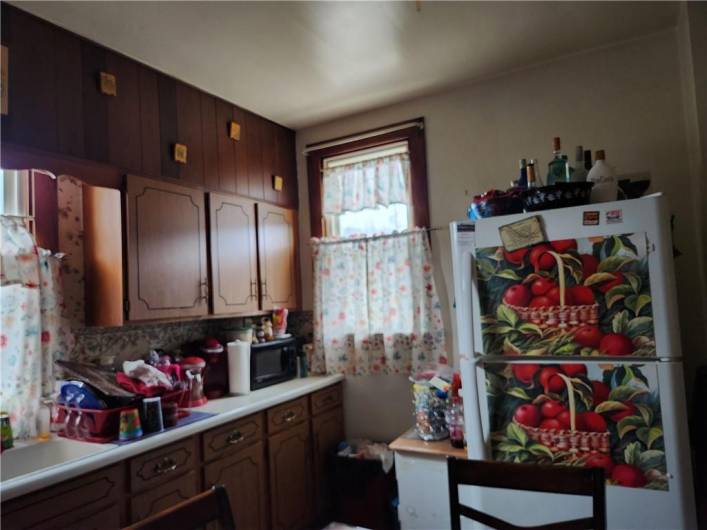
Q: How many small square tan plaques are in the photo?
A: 4